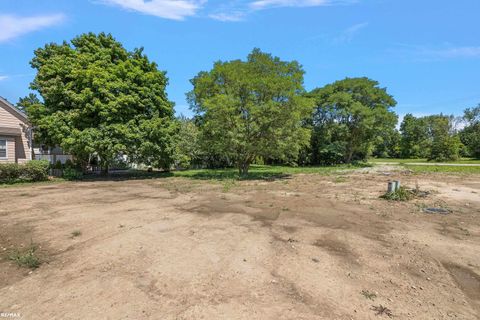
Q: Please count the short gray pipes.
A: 2